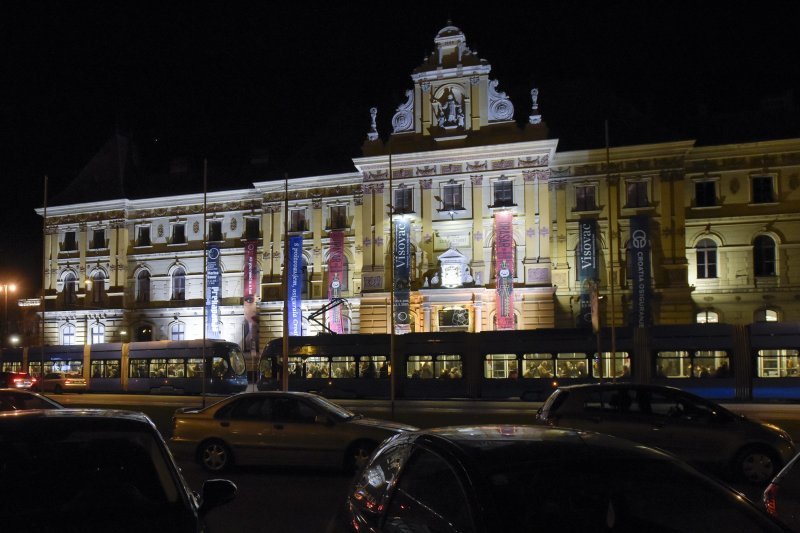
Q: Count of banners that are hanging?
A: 8